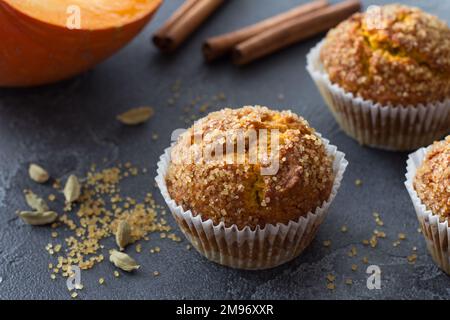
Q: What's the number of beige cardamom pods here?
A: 7